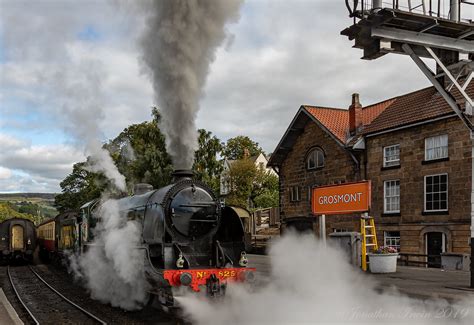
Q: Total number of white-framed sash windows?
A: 5